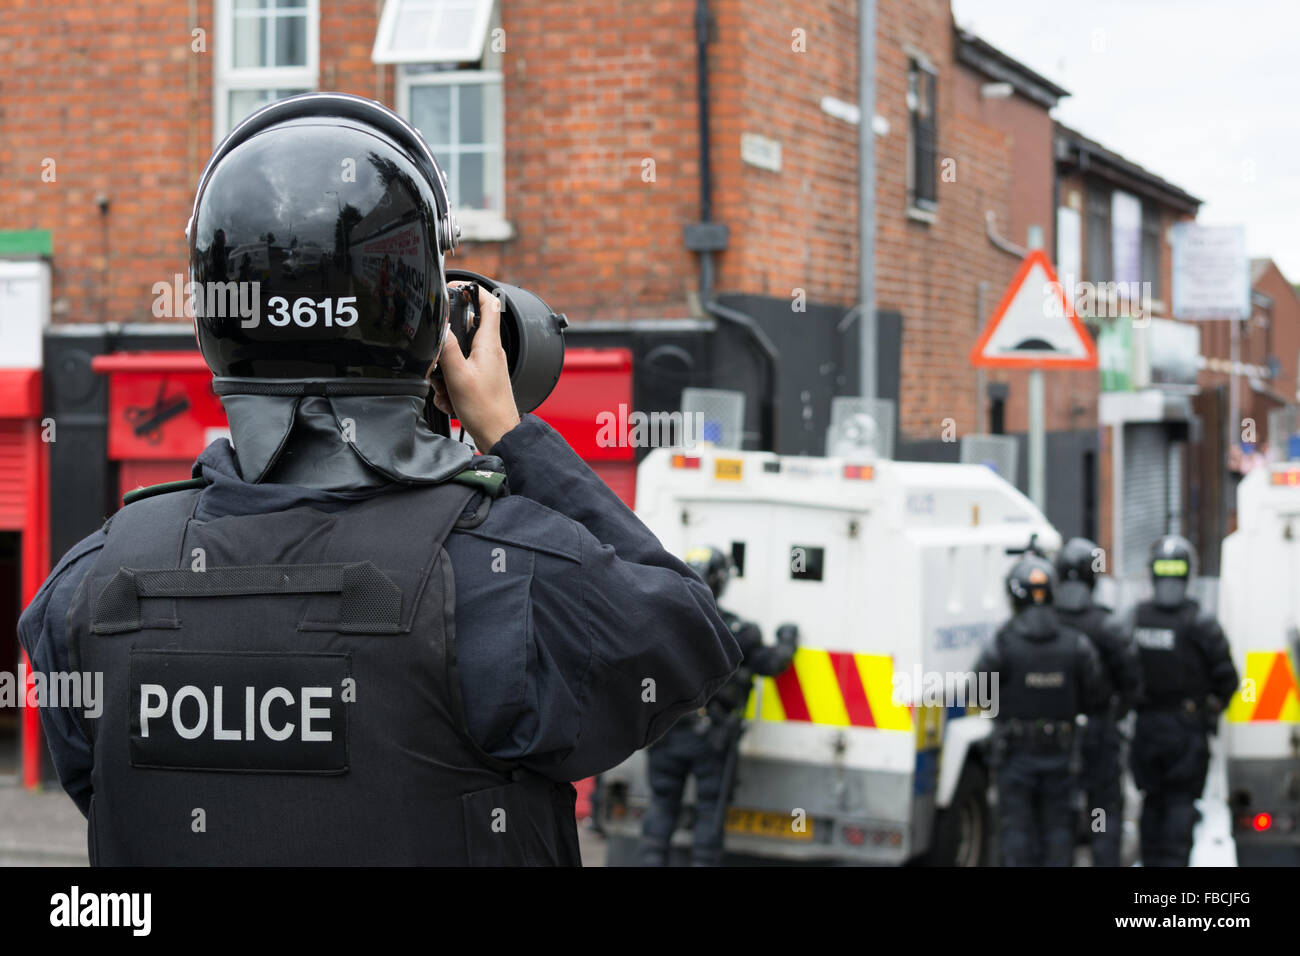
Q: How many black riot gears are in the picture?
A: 5